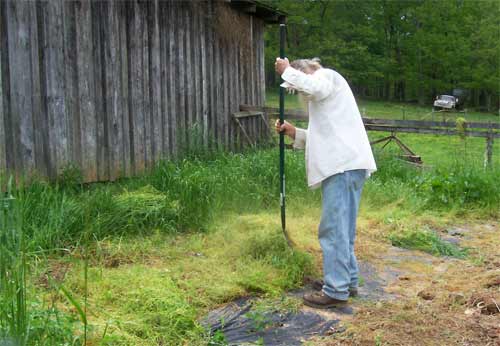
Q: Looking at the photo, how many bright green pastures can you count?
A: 1